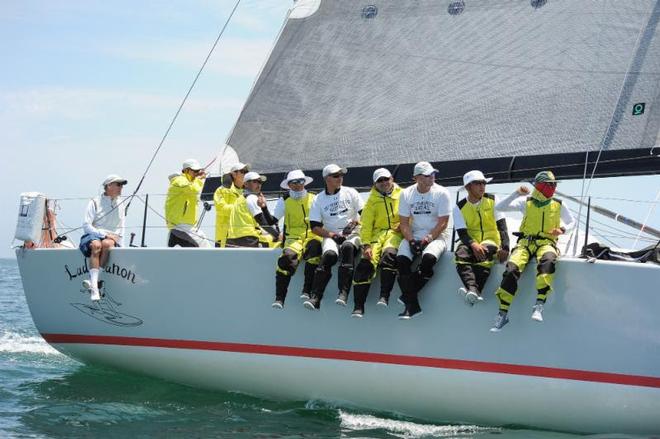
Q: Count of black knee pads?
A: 12